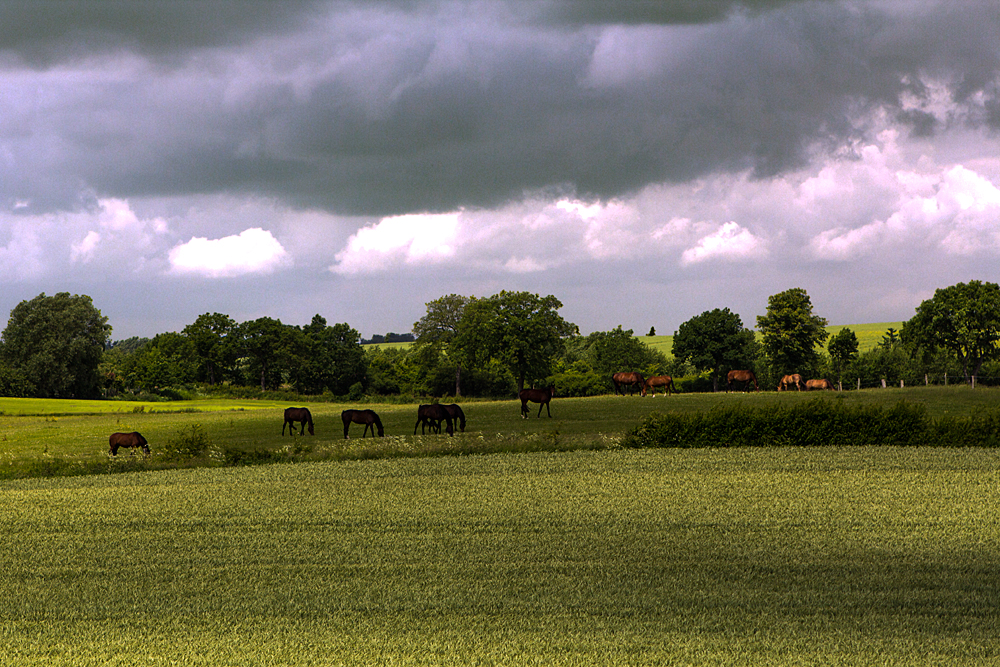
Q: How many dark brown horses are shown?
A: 6